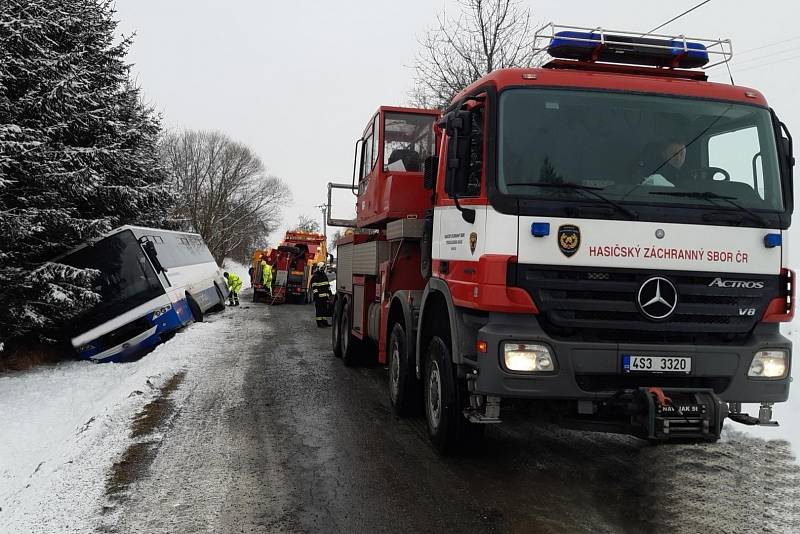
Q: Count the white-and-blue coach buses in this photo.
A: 1